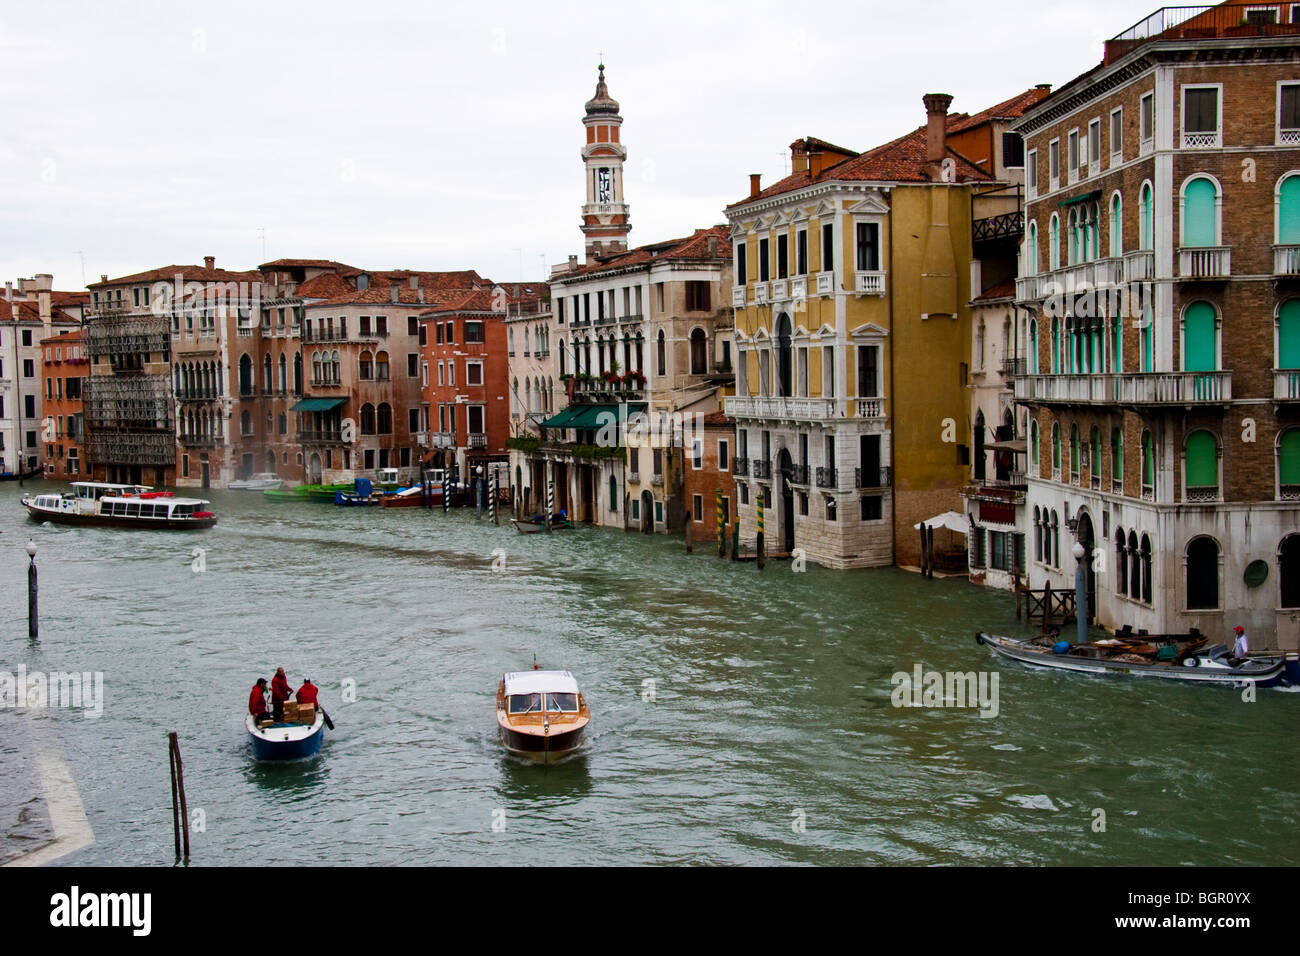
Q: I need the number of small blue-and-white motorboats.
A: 1